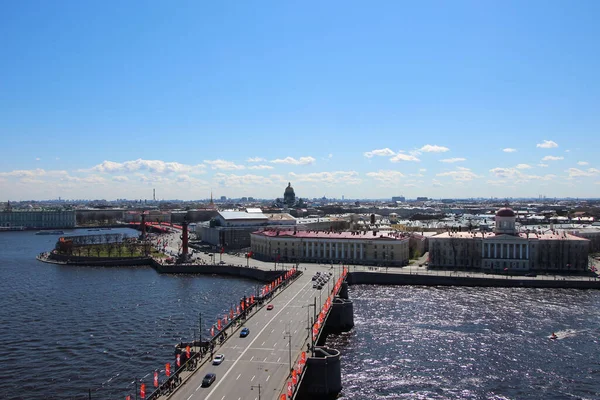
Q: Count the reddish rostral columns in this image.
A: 2